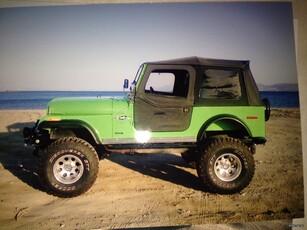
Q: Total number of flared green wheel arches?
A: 2